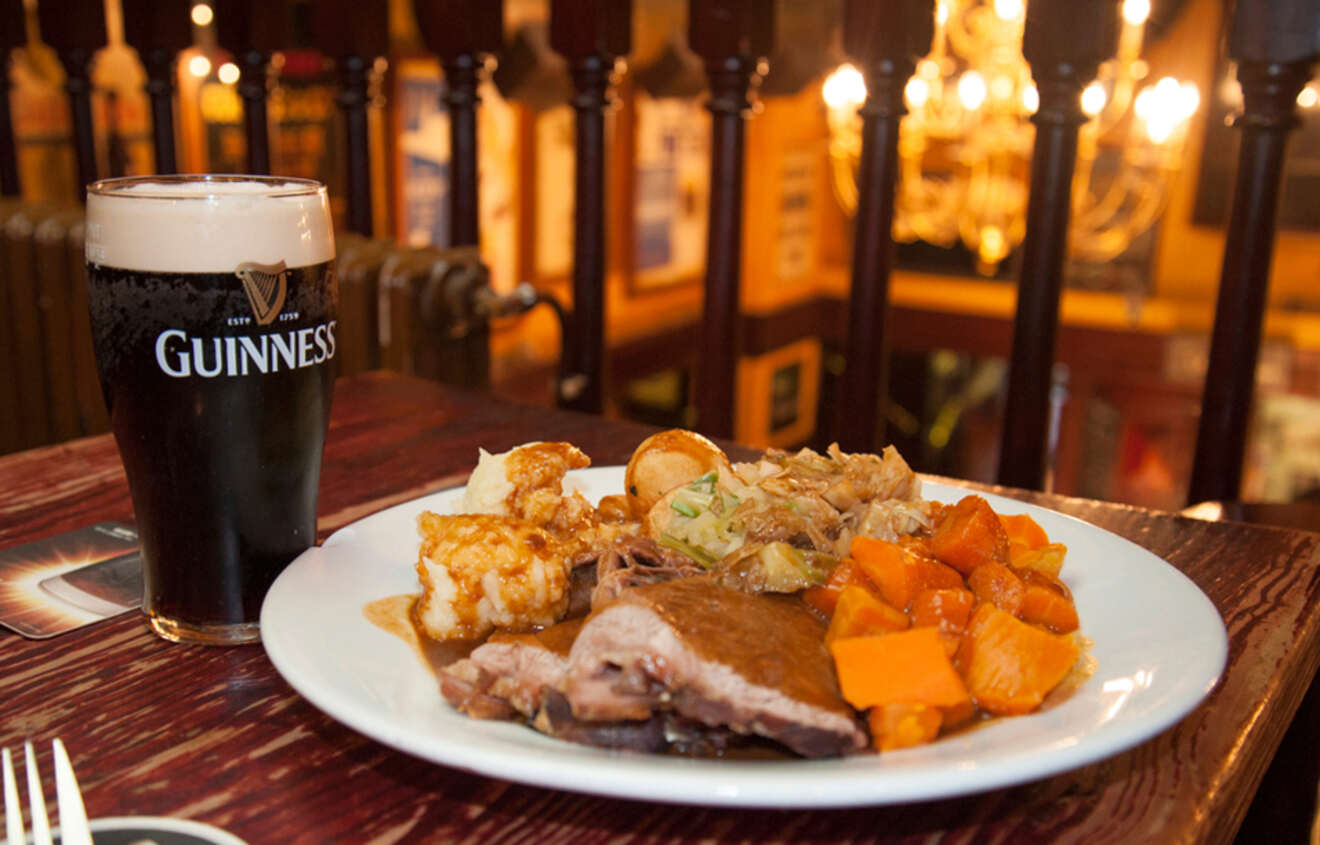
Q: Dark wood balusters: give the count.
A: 11